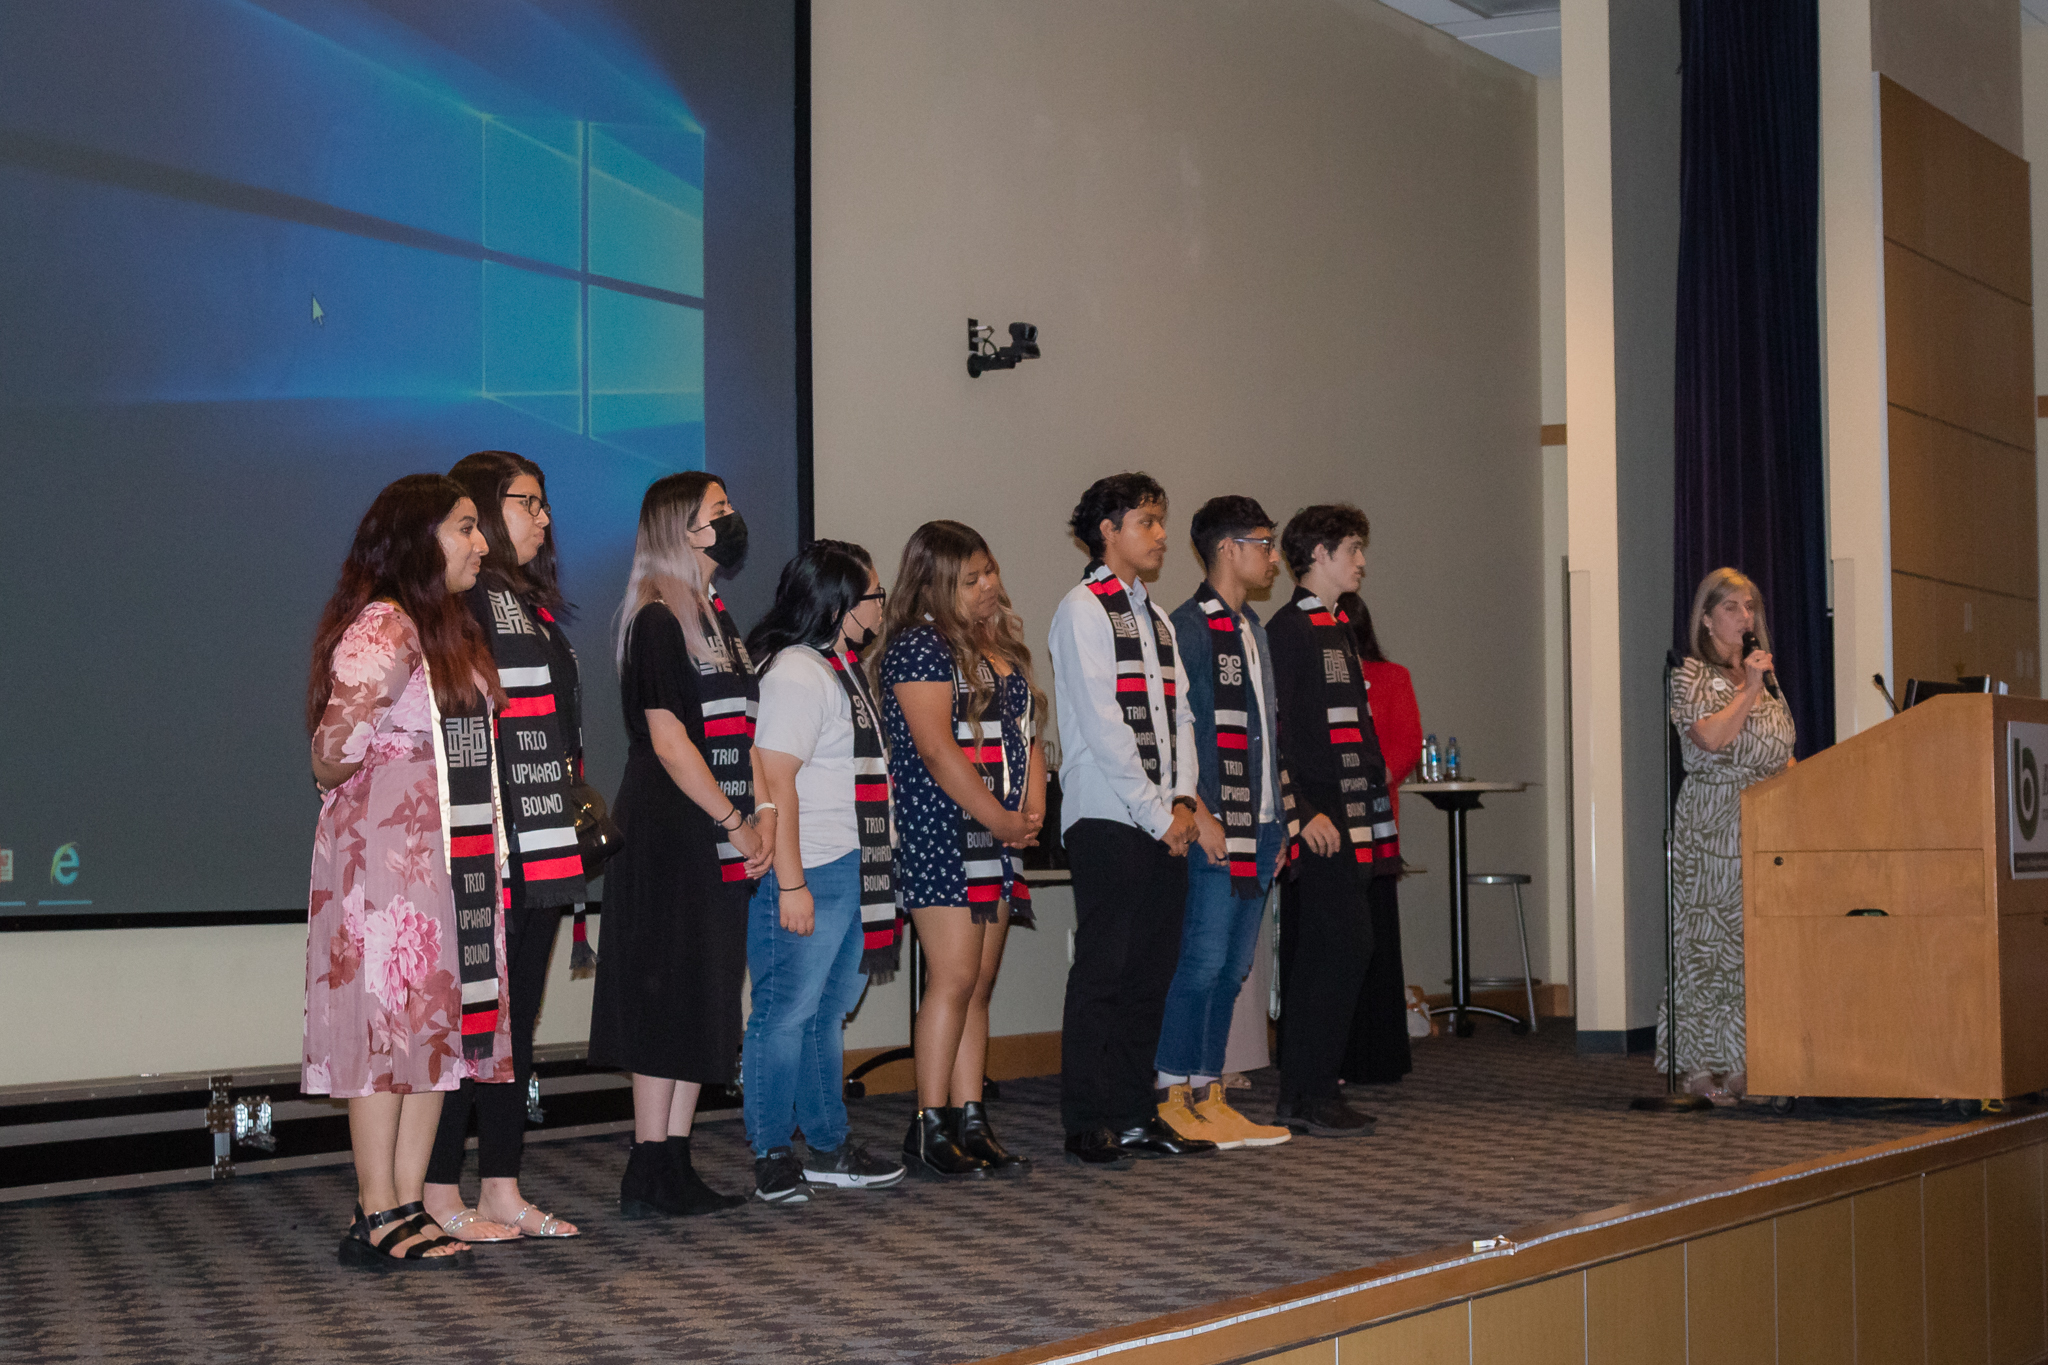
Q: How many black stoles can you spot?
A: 8